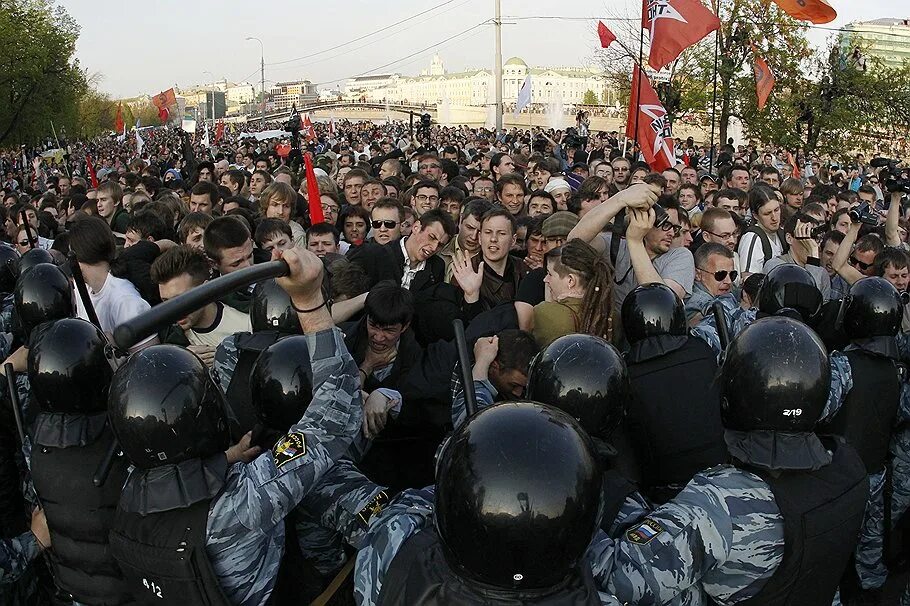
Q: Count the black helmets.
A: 13